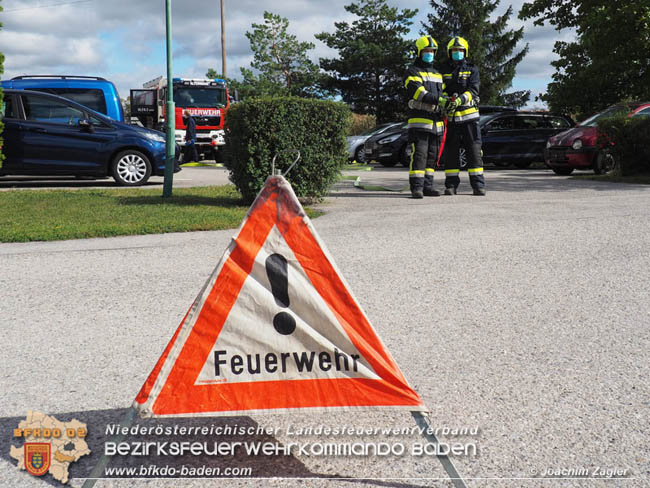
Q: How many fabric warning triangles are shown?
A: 1